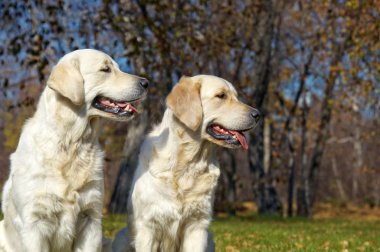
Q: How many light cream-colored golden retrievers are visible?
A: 2